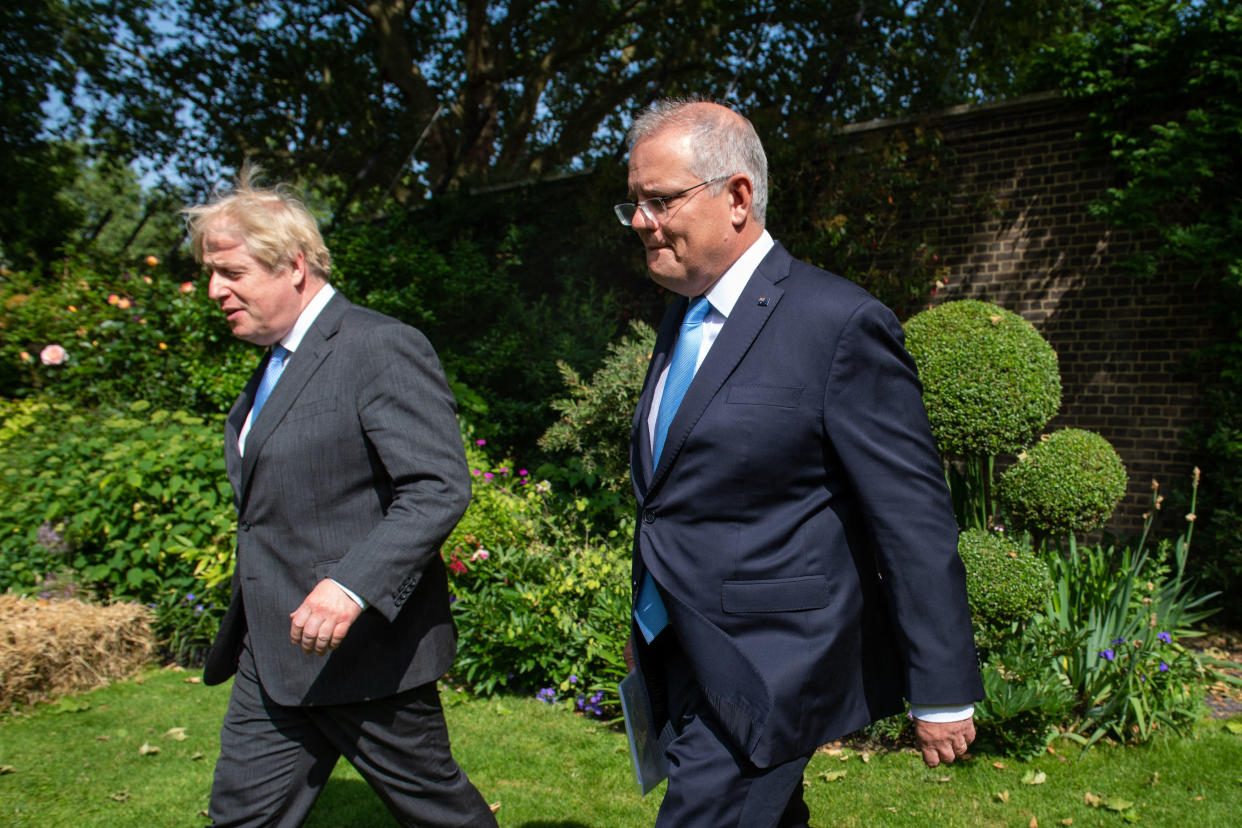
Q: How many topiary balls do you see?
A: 3